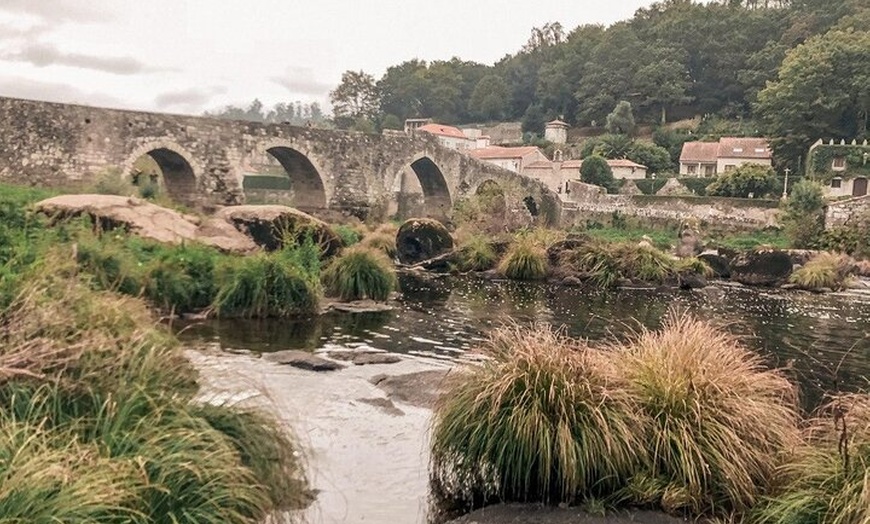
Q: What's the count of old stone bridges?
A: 1